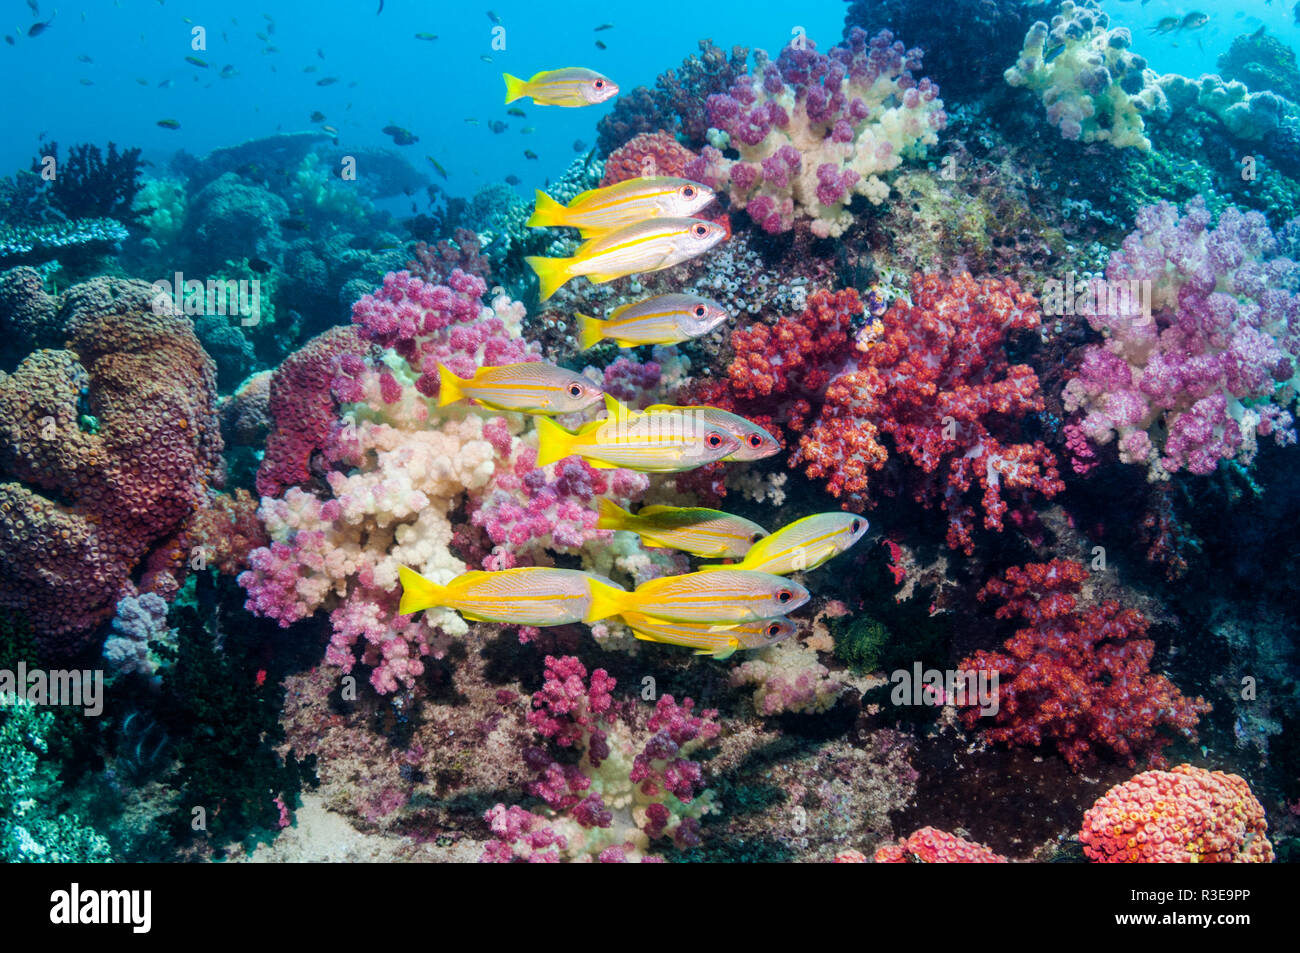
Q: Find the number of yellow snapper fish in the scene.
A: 12